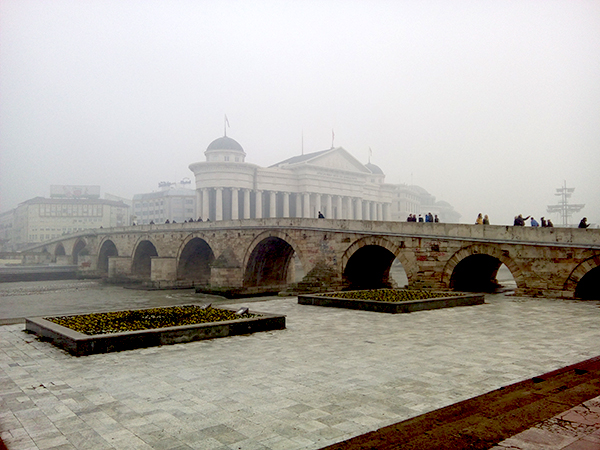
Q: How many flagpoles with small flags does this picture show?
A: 3